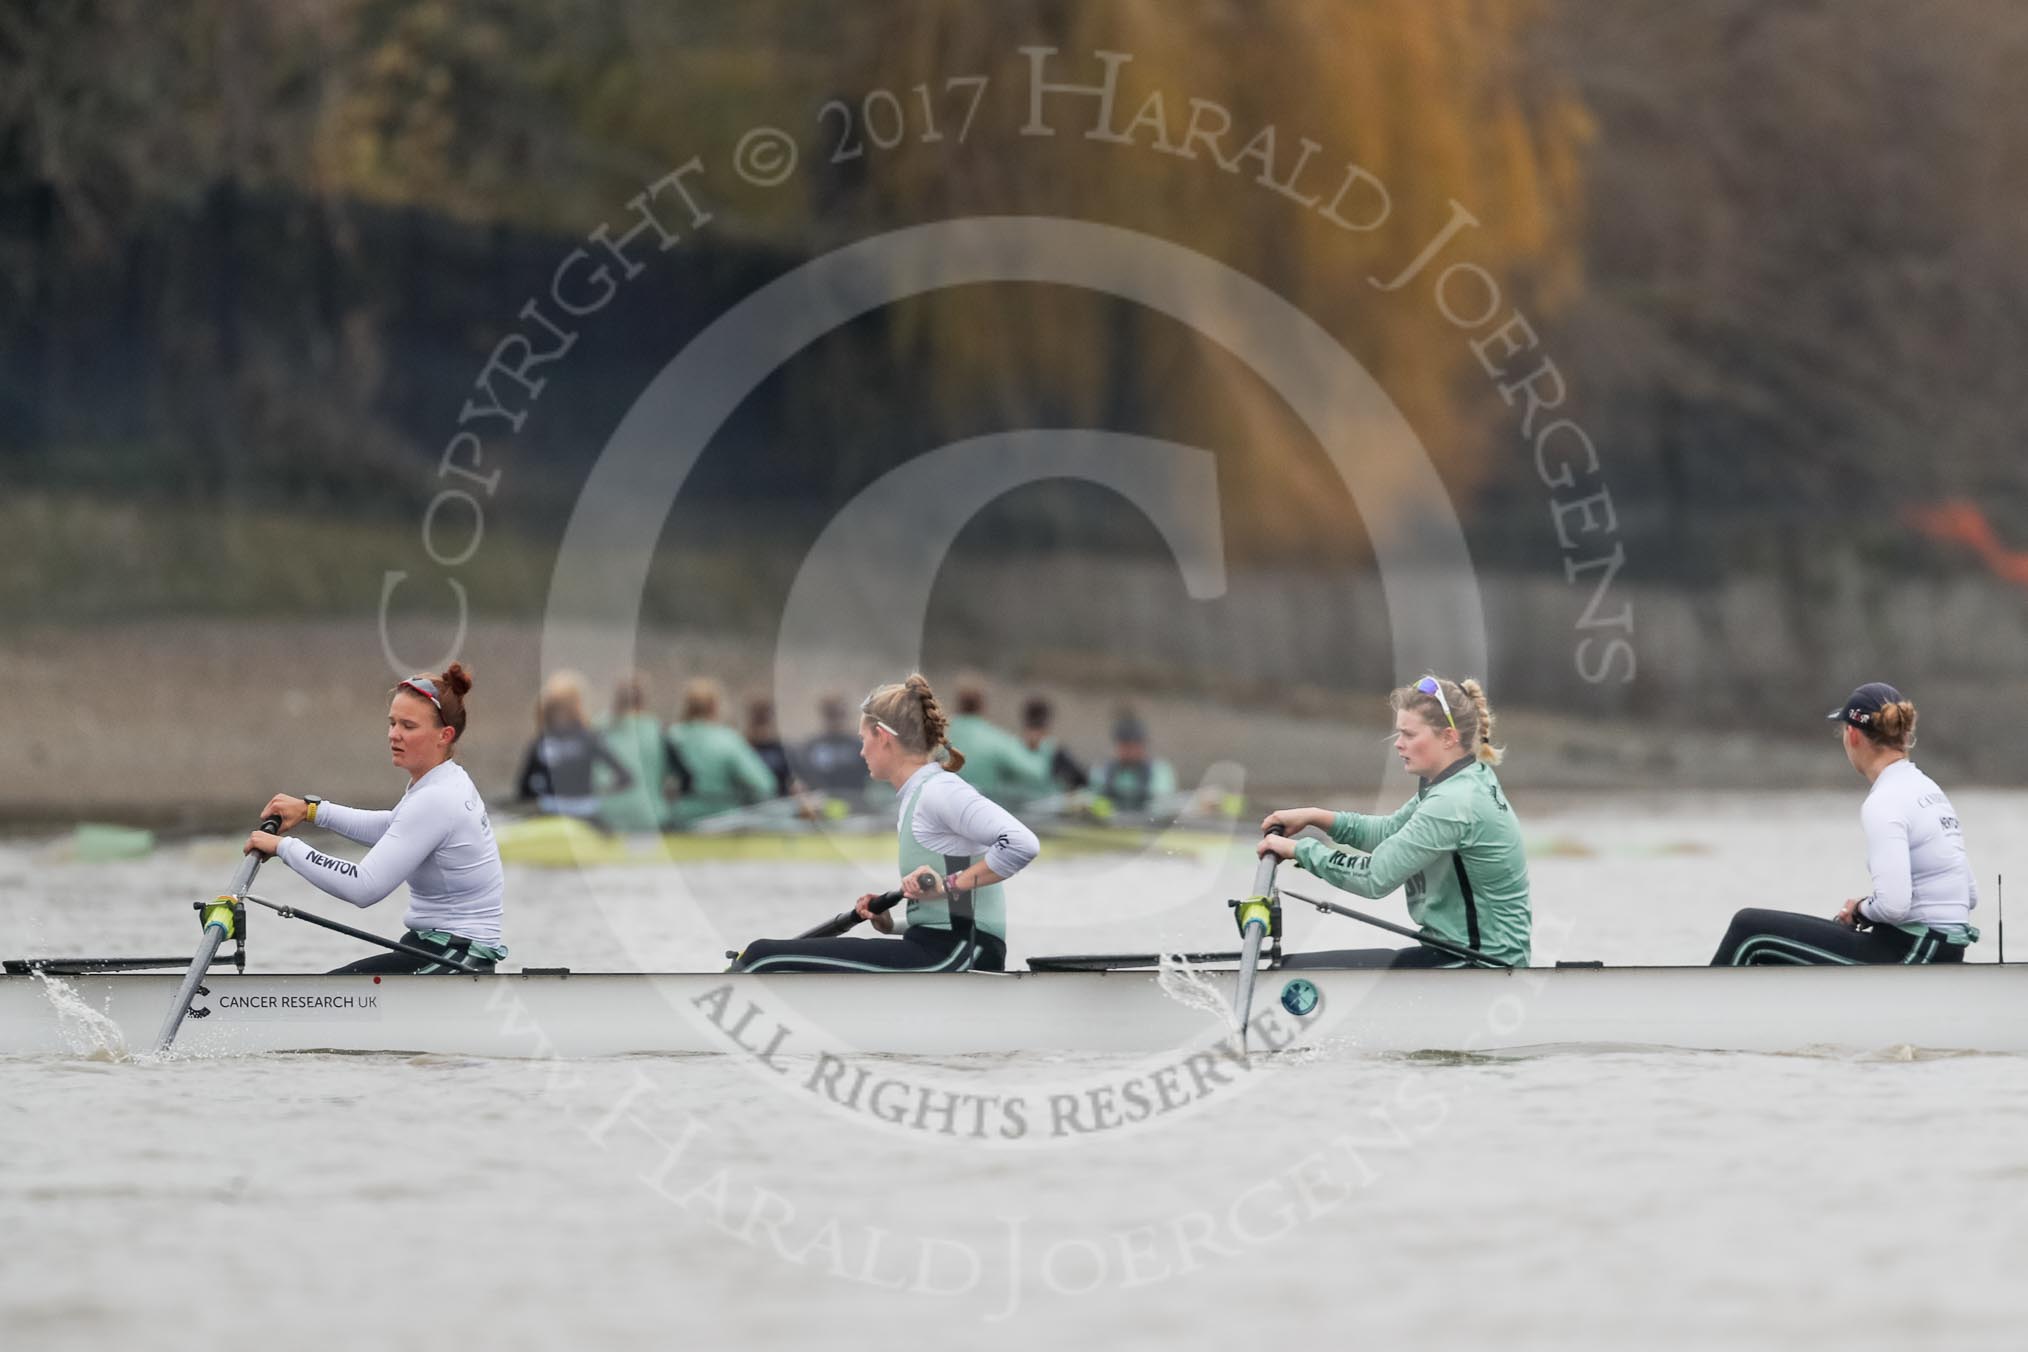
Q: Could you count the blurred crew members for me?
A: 8